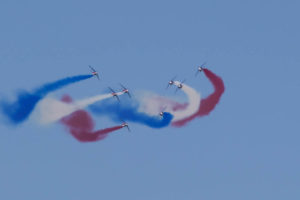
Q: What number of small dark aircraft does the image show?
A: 8